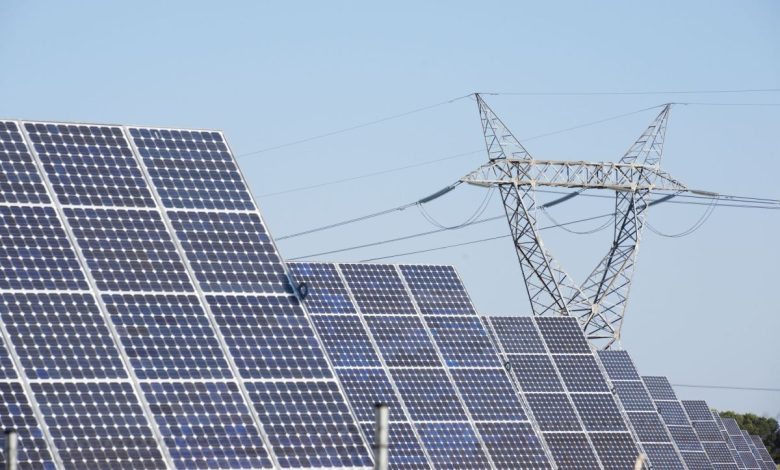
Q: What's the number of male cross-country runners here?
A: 0